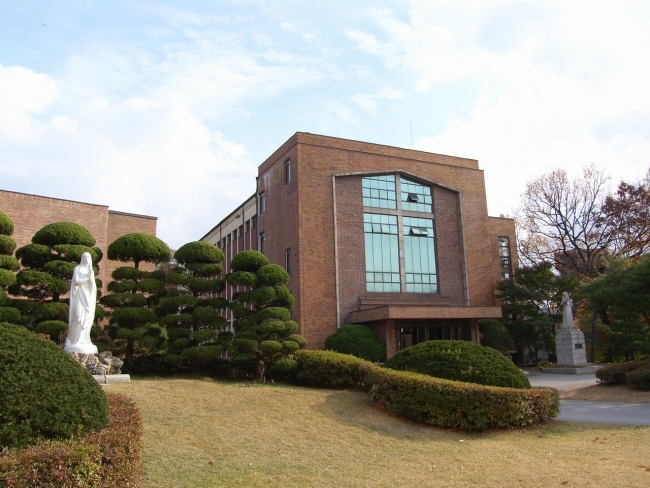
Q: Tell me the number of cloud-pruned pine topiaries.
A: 5